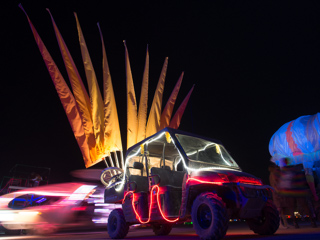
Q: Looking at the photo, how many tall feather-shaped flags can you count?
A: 9